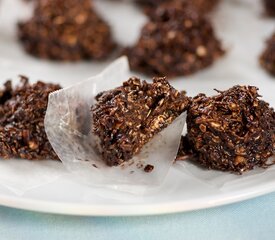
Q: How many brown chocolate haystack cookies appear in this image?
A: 8